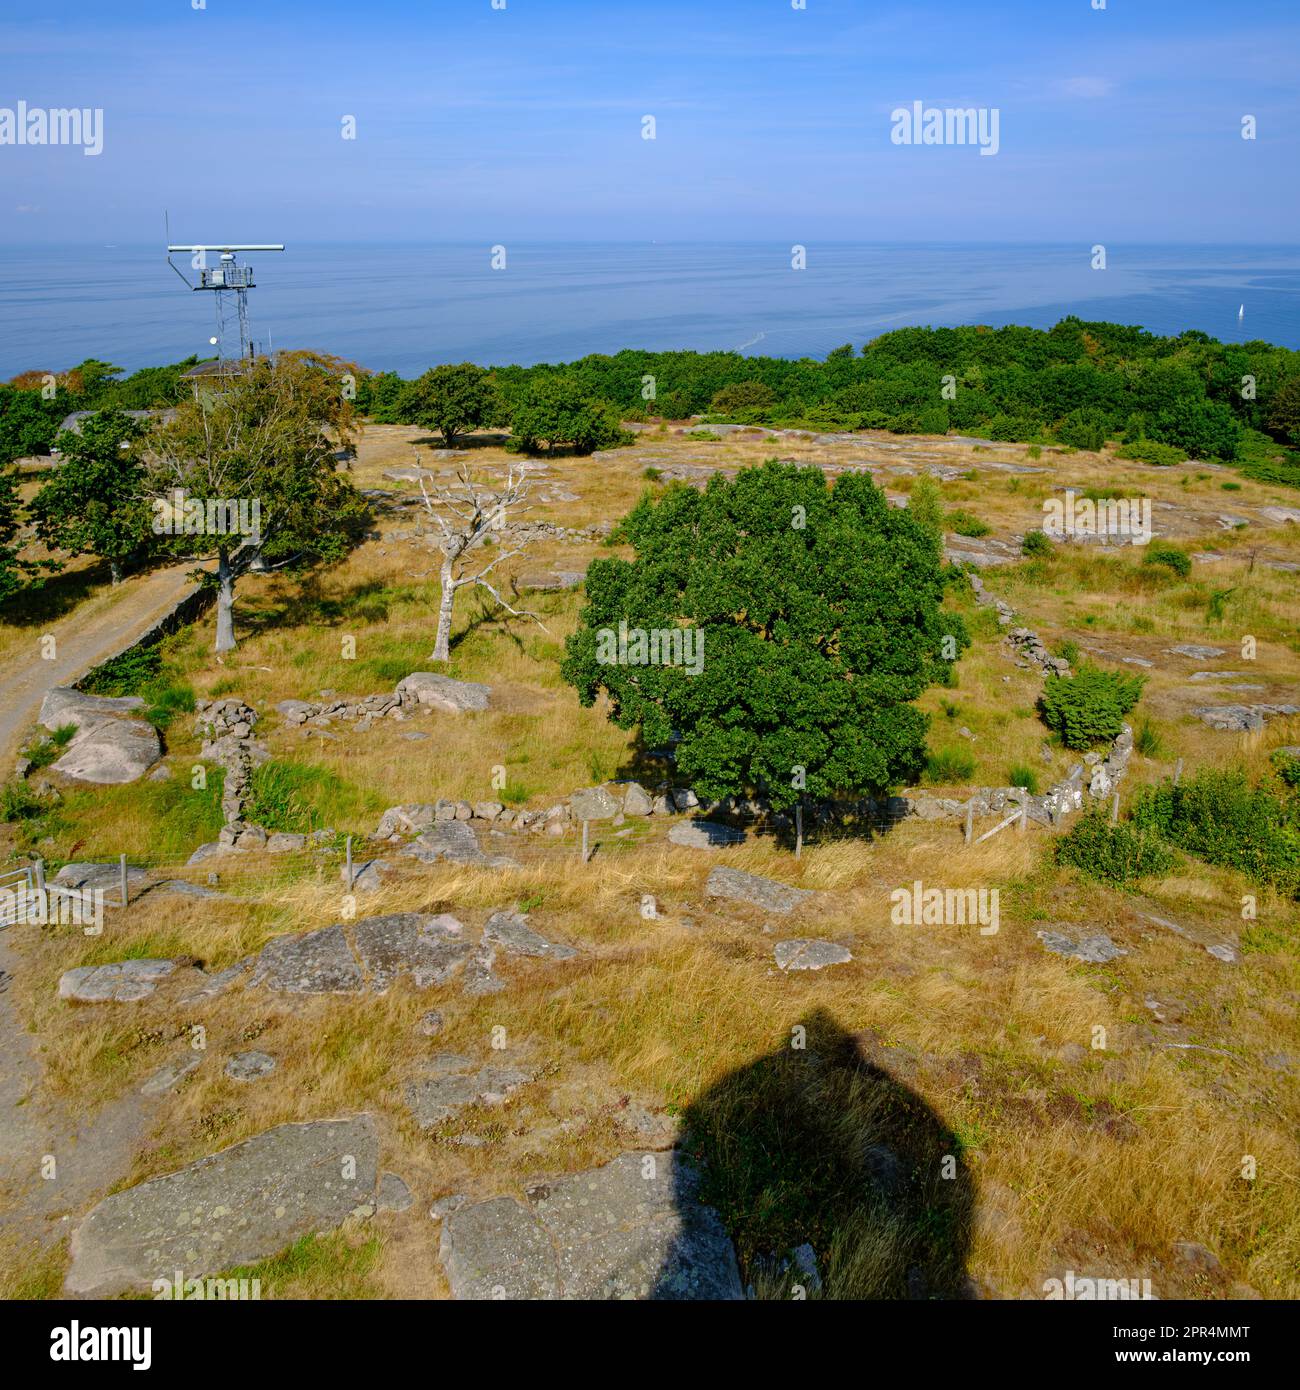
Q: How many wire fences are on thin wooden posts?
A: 1